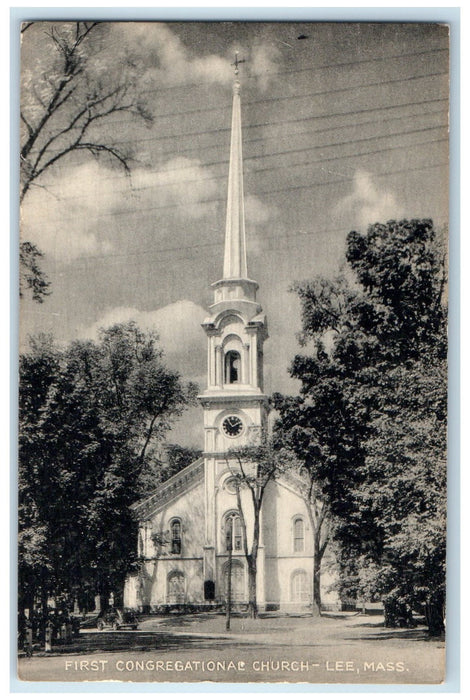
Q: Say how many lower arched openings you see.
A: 3